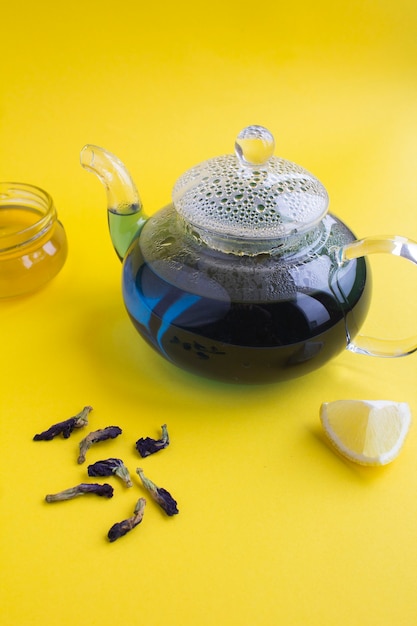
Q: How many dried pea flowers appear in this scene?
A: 7